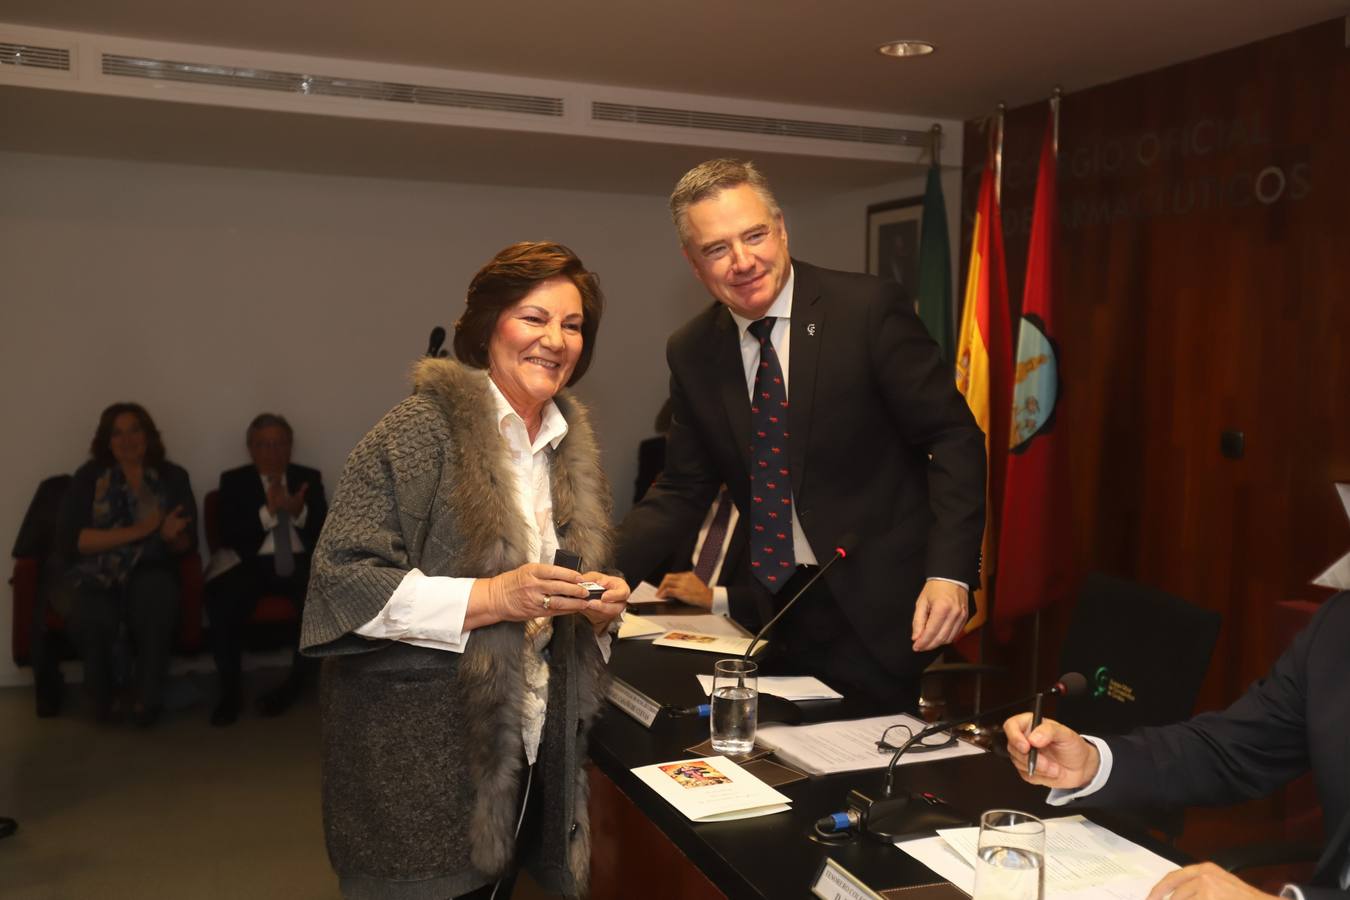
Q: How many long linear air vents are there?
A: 3